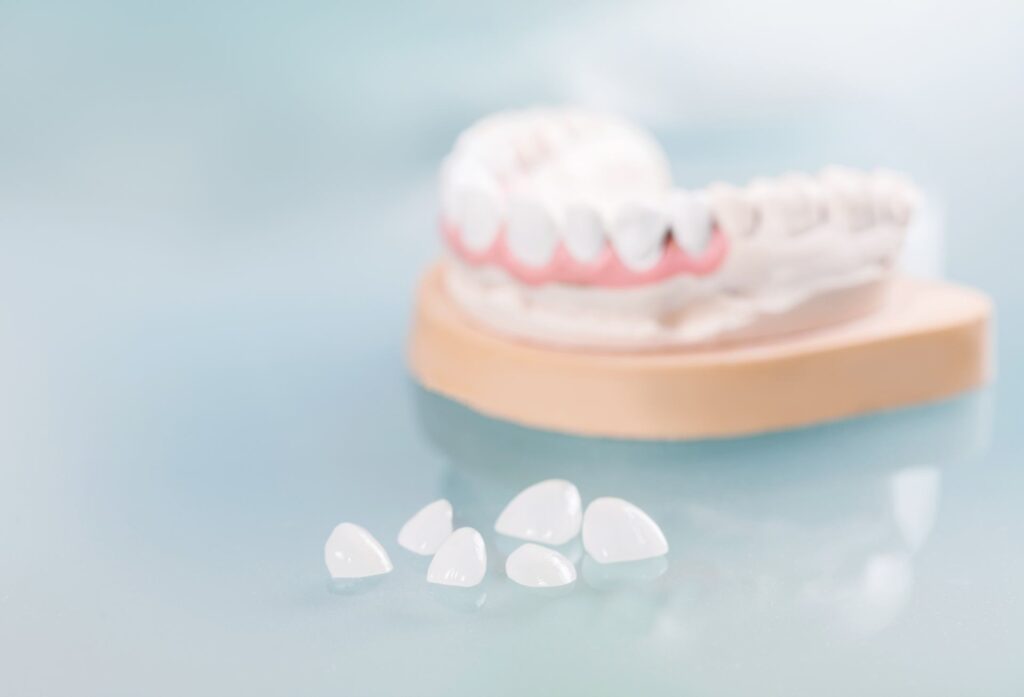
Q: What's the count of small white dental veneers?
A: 6